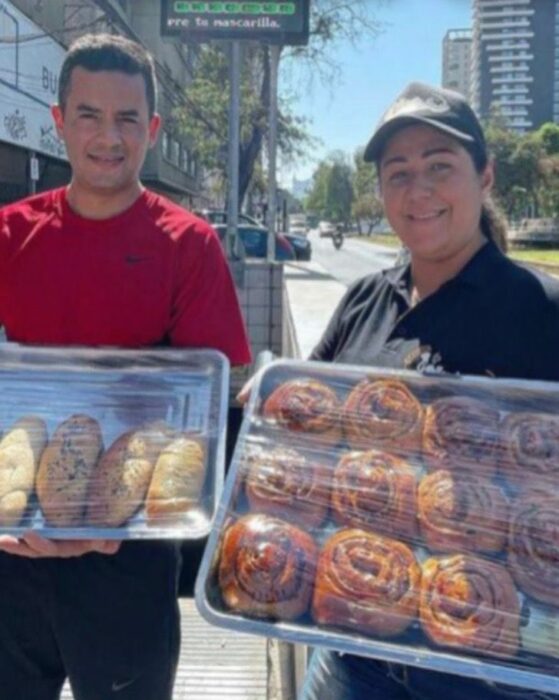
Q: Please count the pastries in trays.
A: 15